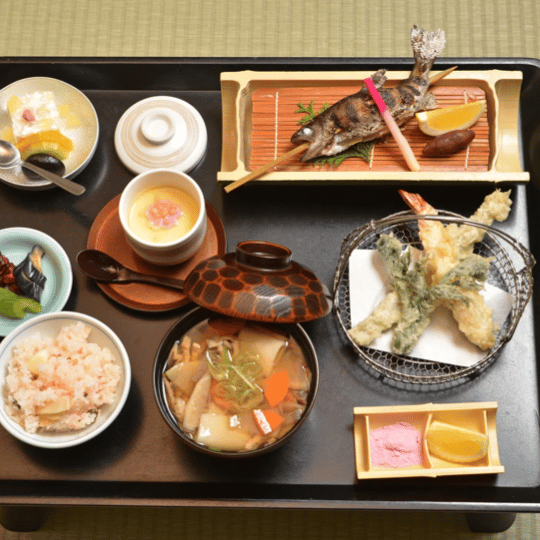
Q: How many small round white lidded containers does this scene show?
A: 1